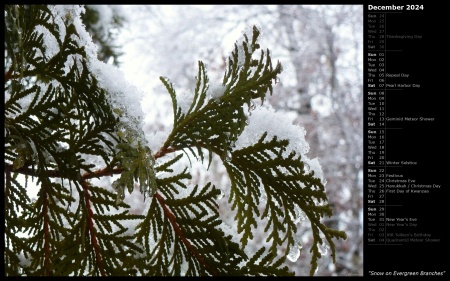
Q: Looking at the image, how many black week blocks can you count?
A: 6